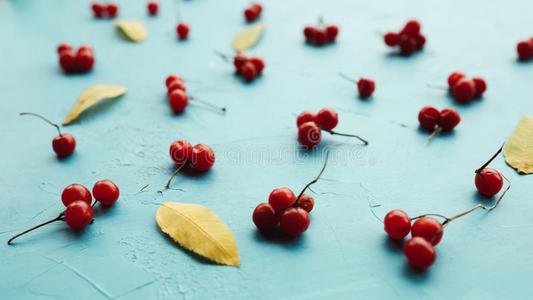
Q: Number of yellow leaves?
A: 5